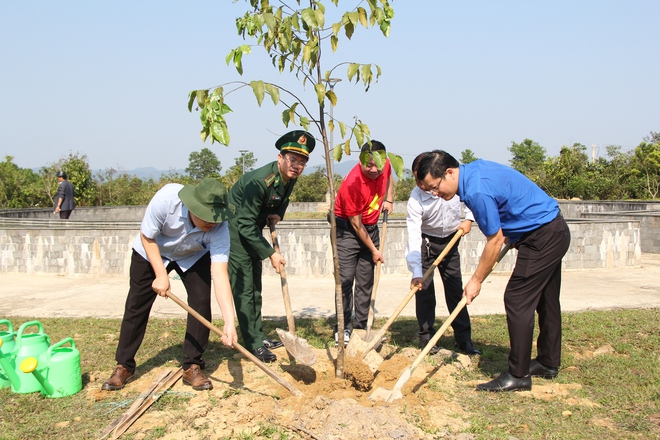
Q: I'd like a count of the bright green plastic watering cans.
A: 3